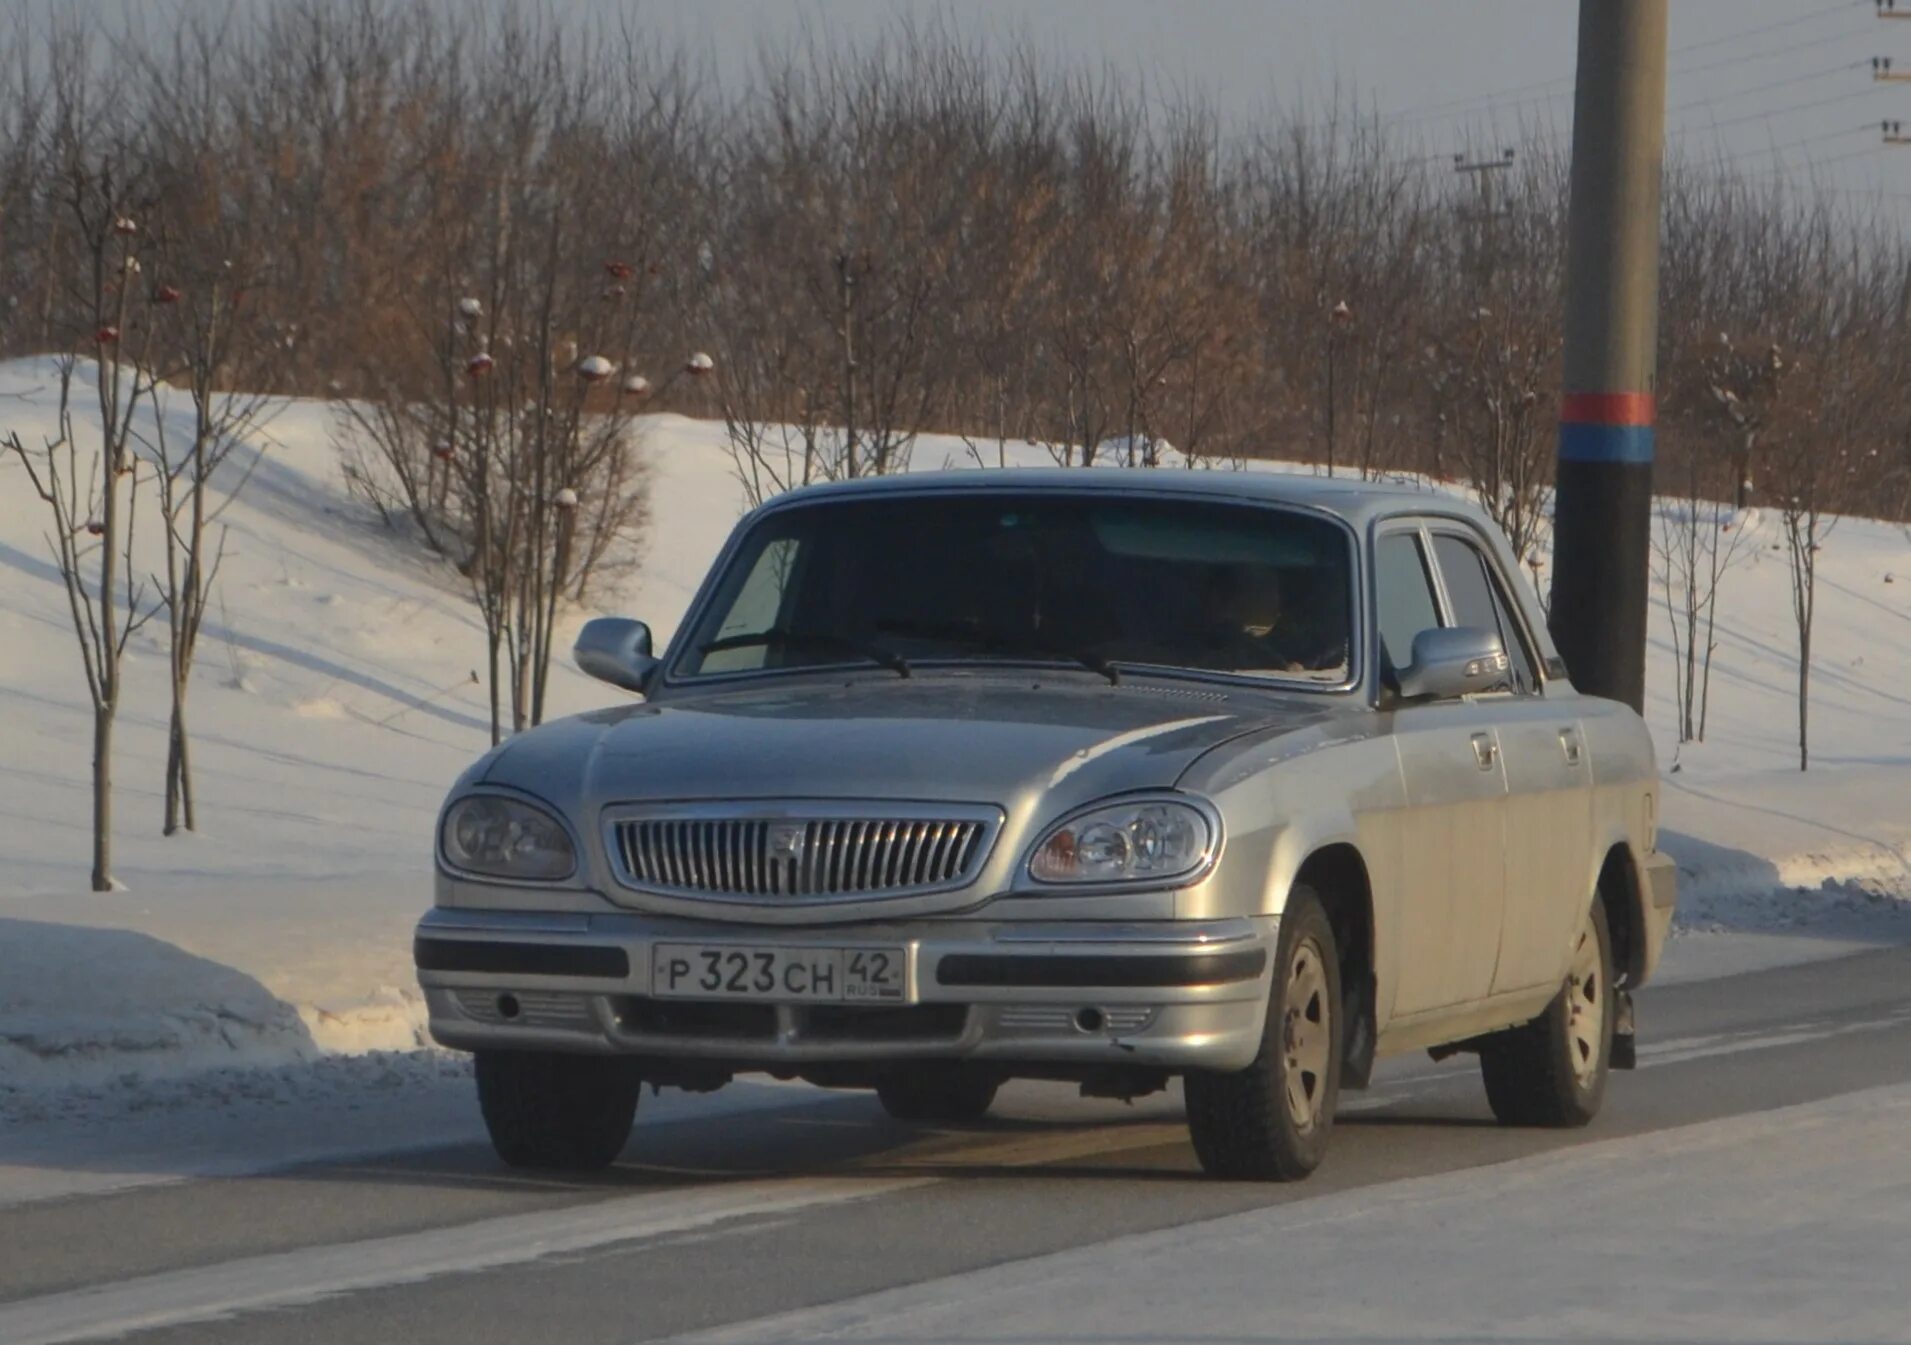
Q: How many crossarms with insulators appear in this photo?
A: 4